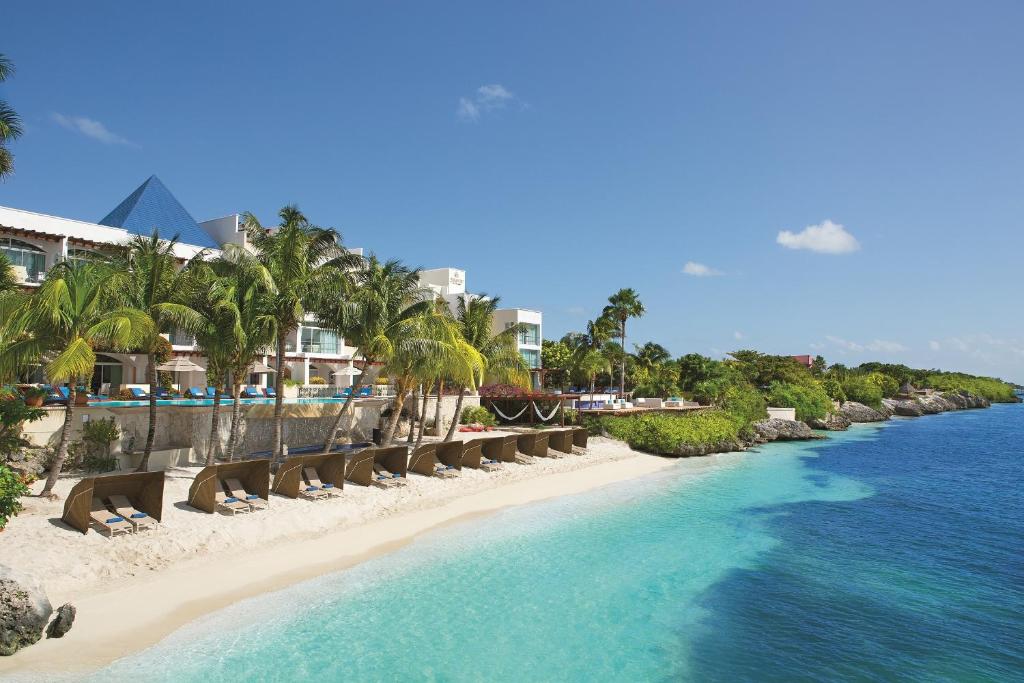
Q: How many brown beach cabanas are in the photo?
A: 9